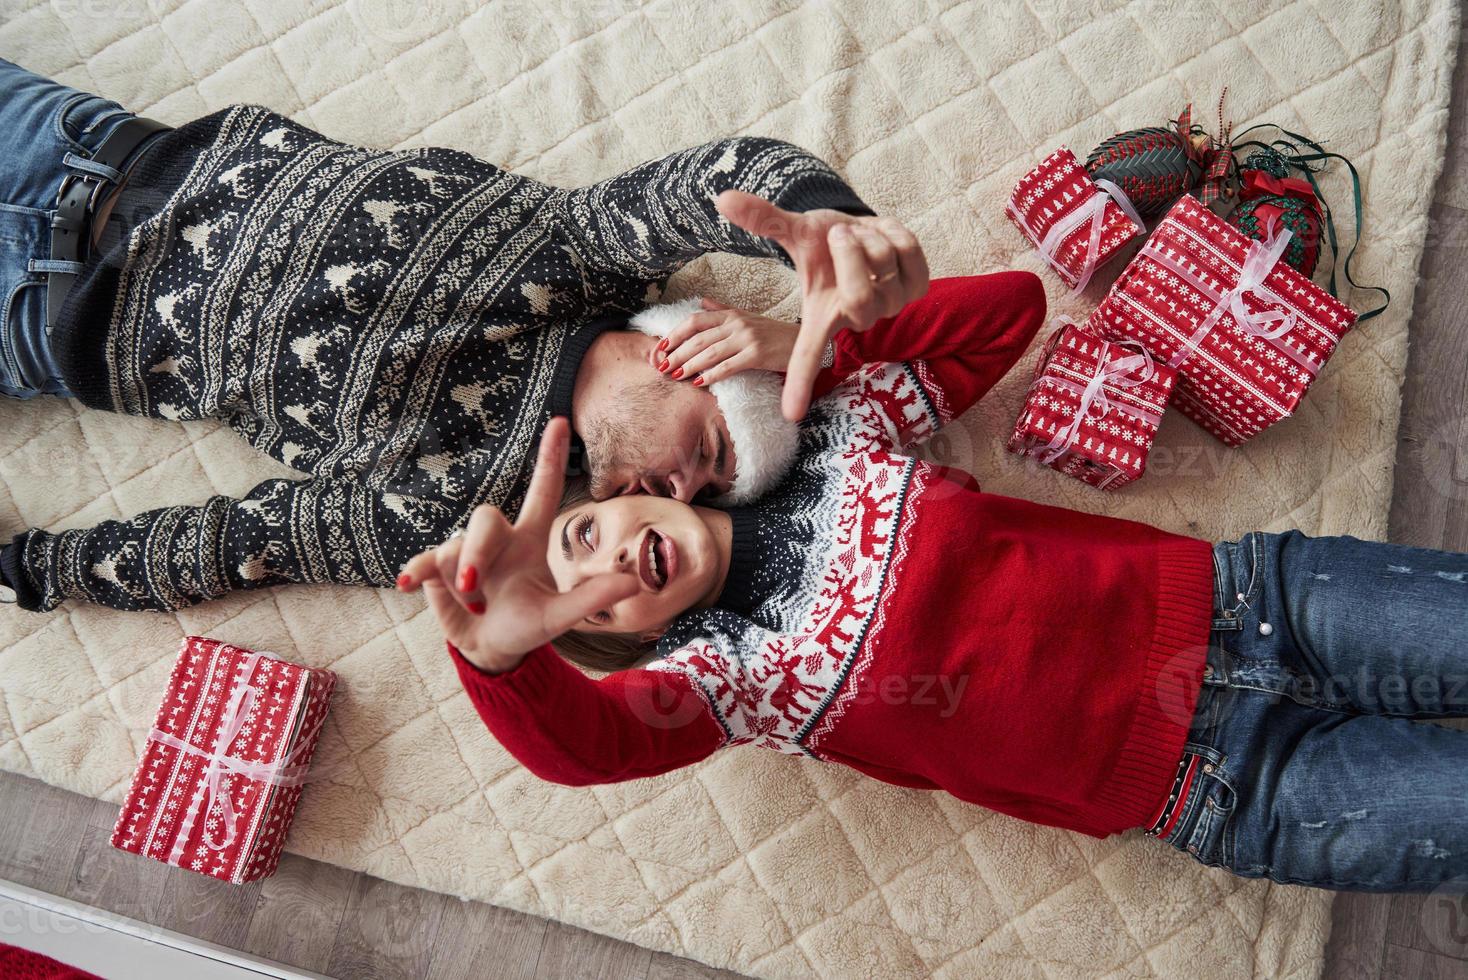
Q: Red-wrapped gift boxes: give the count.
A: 4